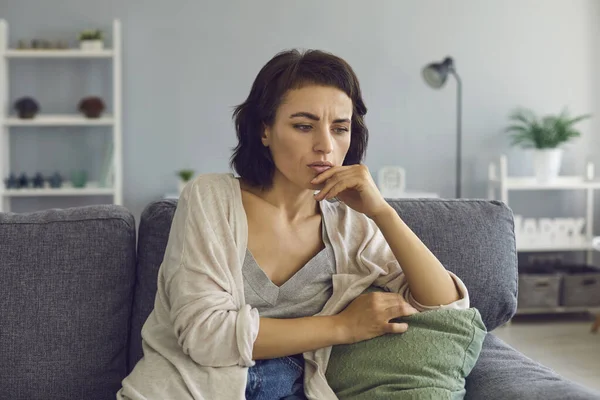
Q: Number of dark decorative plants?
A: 2